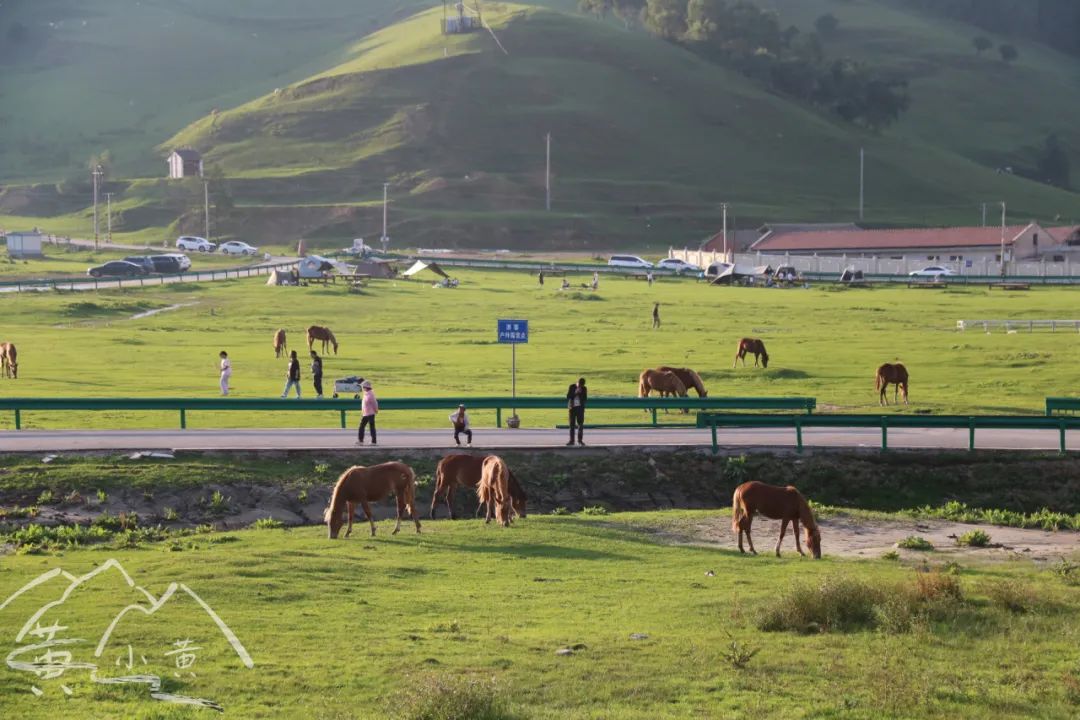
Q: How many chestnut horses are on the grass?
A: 11